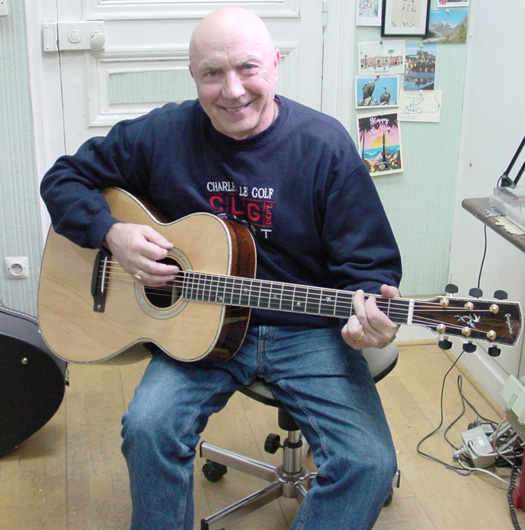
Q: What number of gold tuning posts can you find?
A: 6